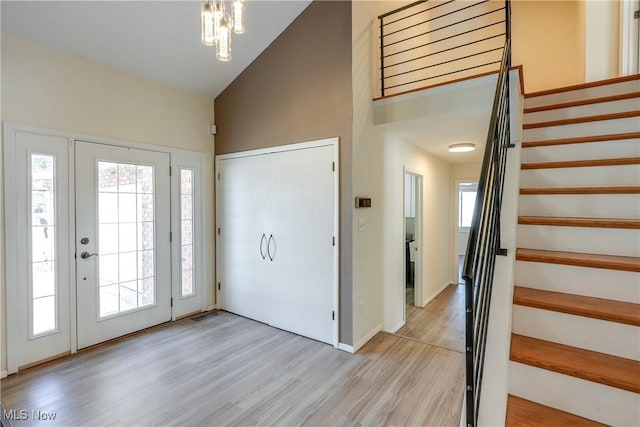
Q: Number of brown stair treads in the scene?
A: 11